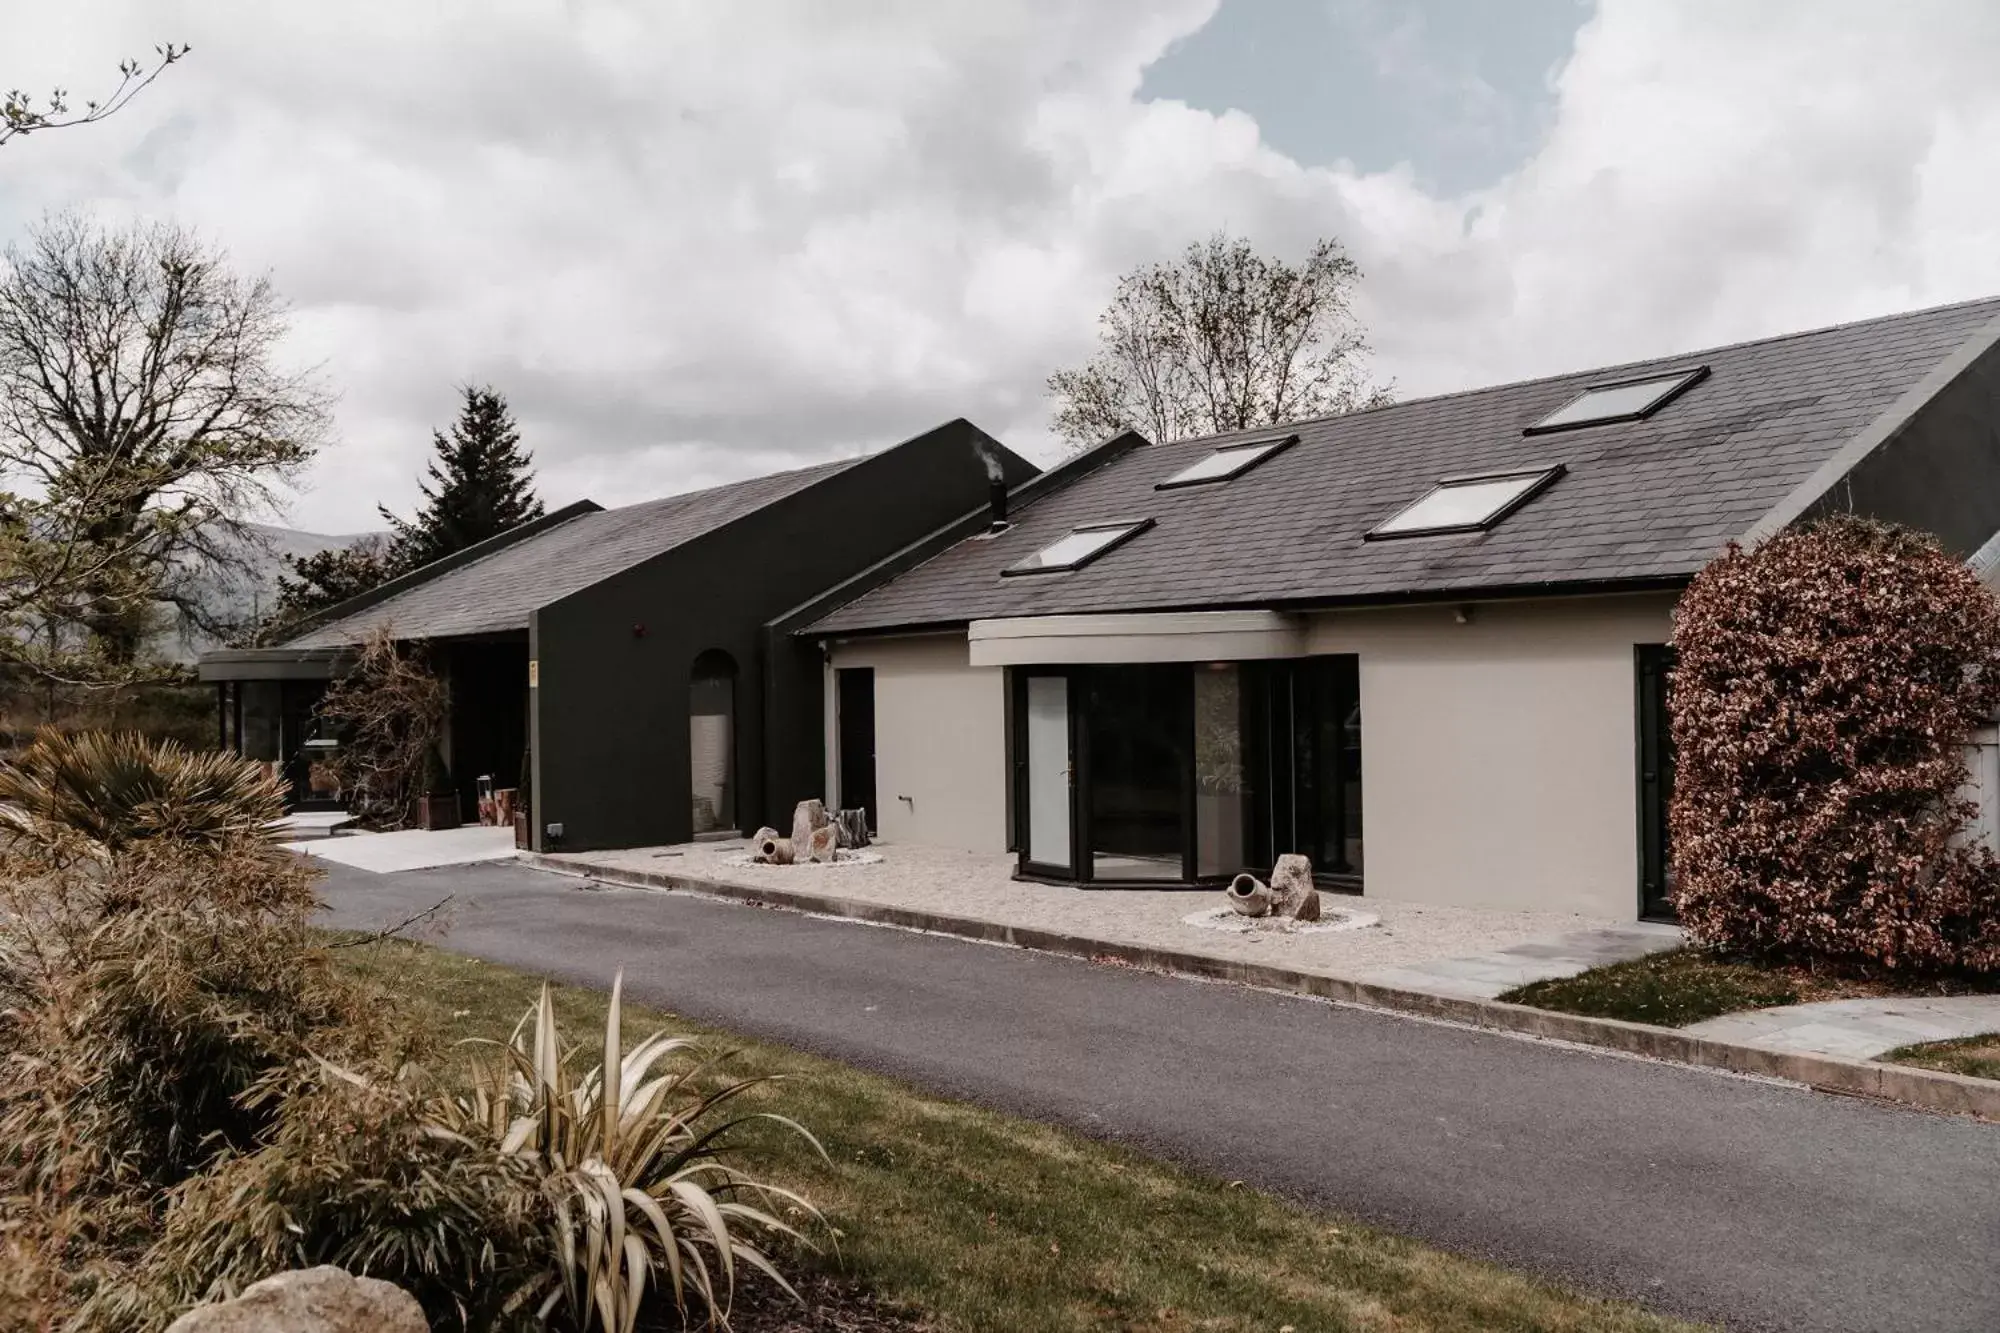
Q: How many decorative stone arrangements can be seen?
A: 2